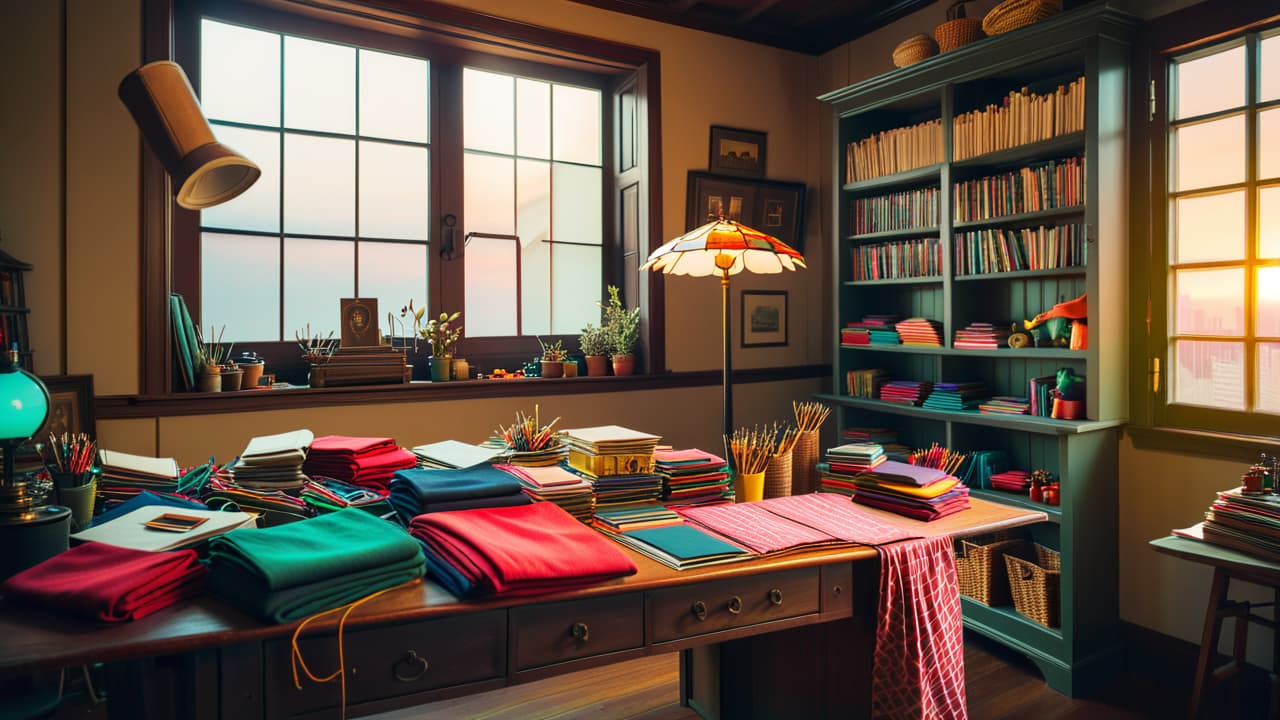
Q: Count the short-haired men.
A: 0